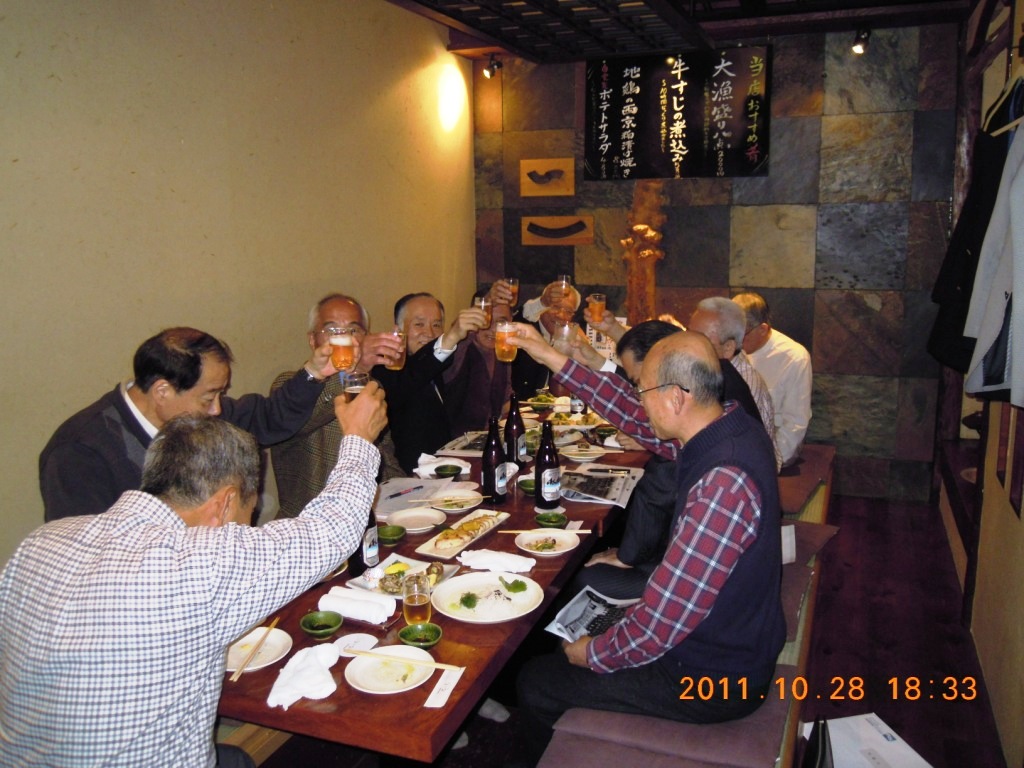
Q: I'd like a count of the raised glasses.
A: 9